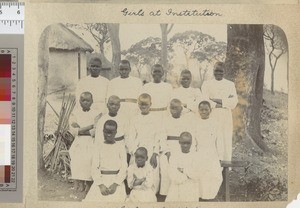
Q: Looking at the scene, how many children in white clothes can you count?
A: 13